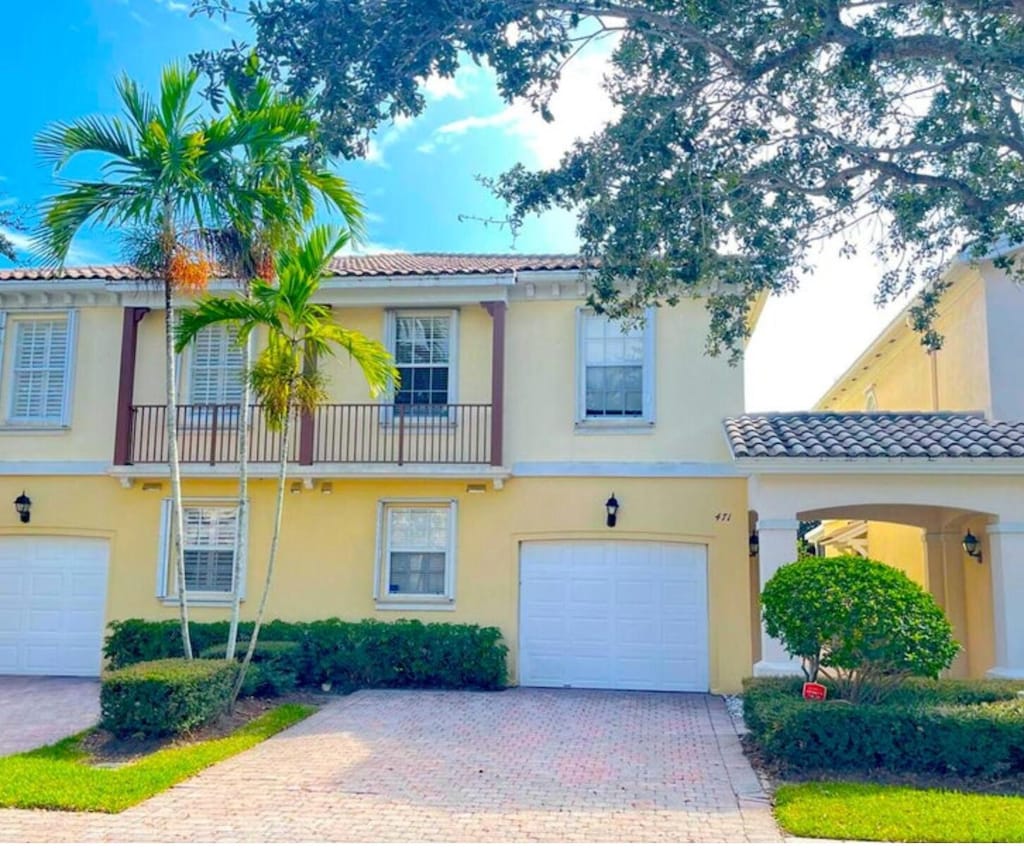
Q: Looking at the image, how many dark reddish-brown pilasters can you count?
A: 3